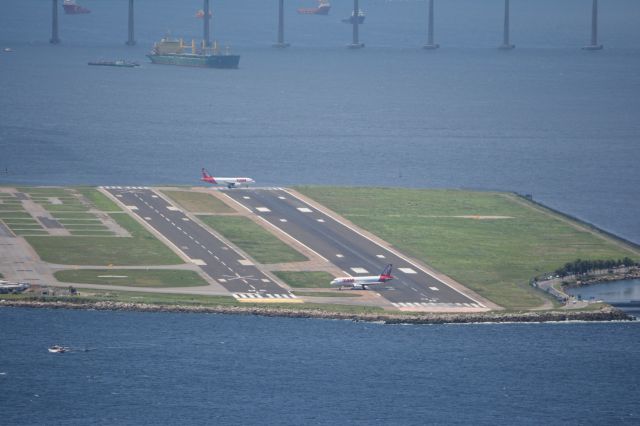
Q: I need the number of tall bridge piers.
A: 8